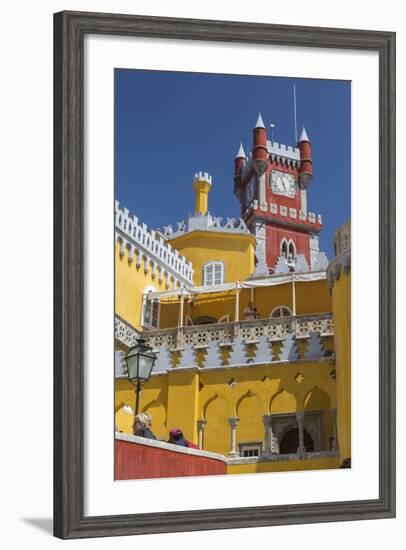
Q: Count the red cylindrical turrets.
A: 3